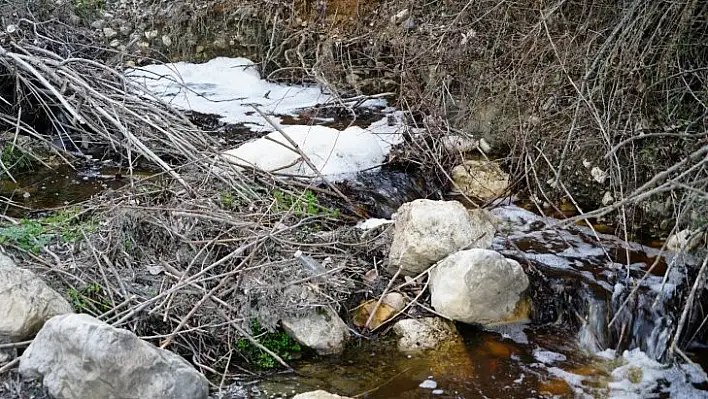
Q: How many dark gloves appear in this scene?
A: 0